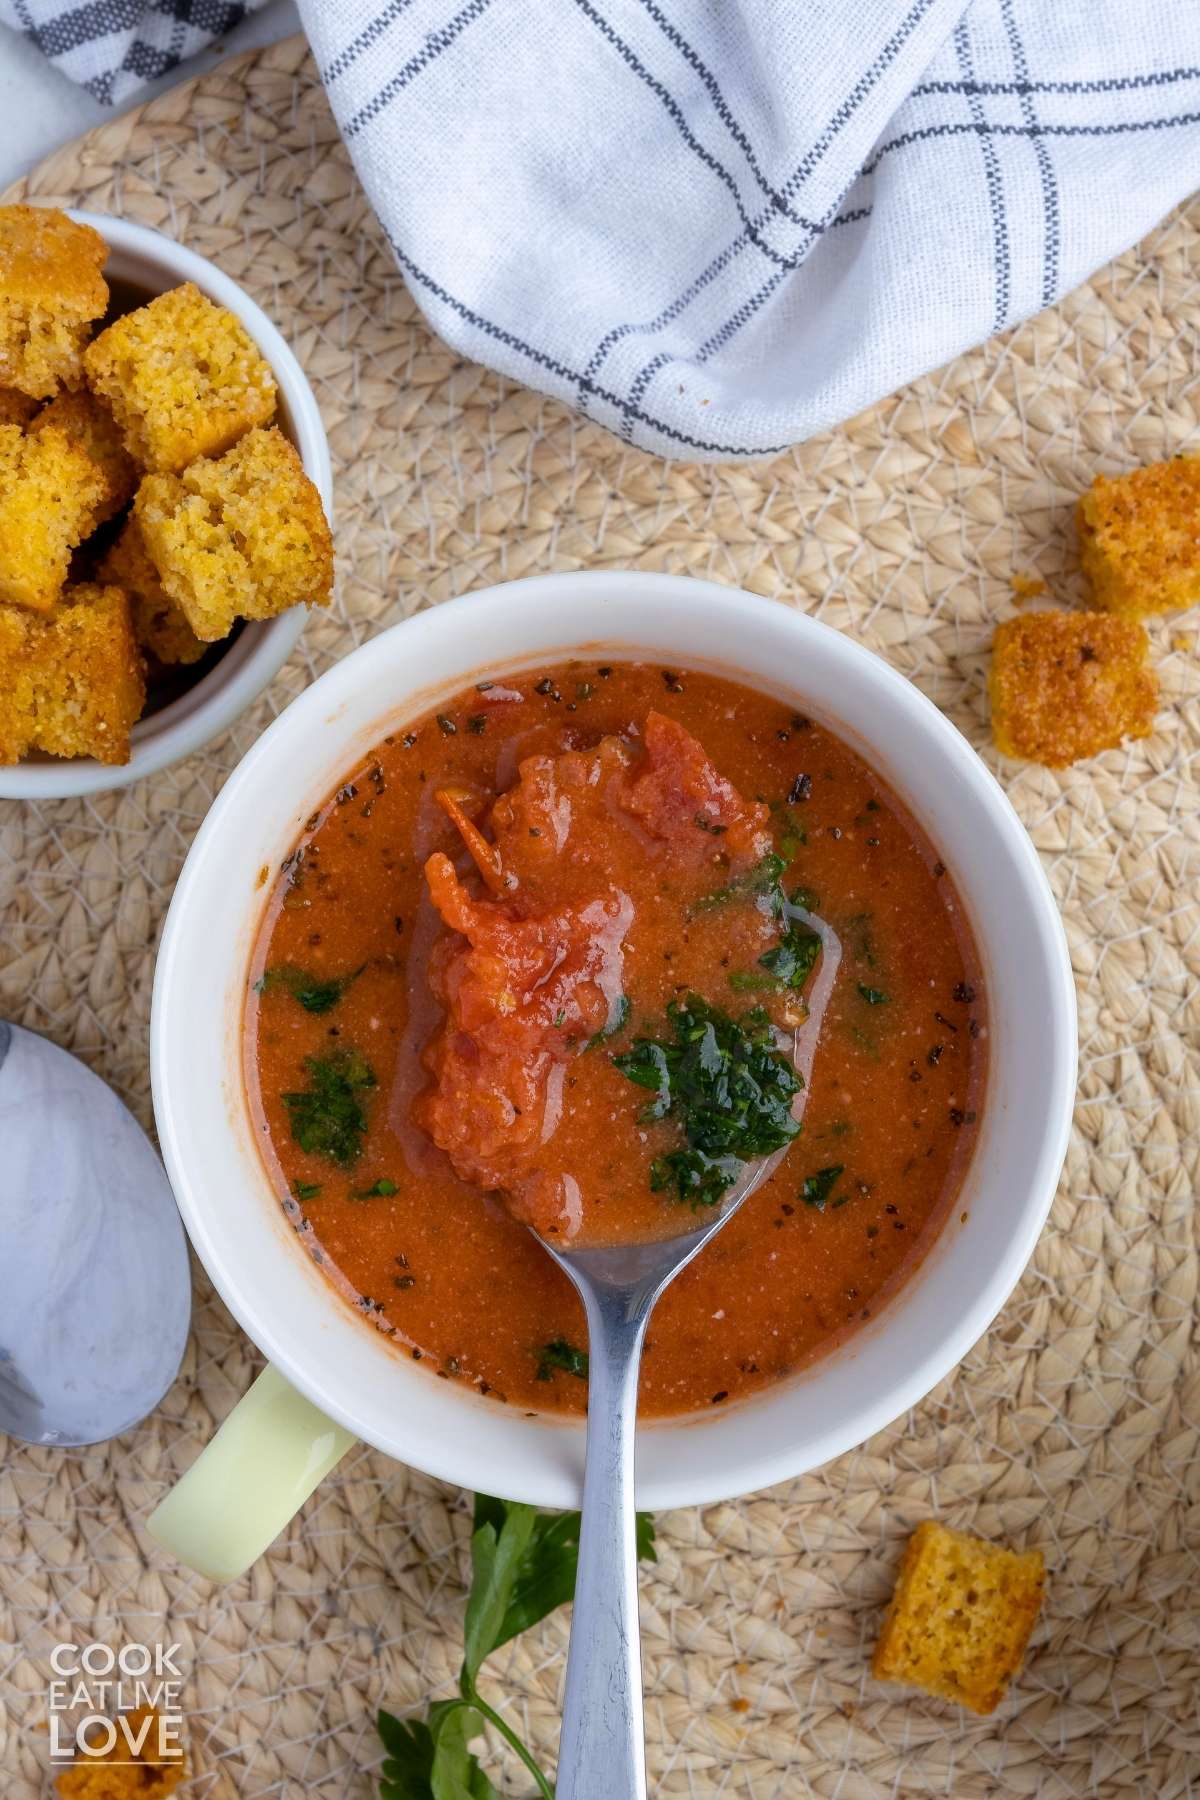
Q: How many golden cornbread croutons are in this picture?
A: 12